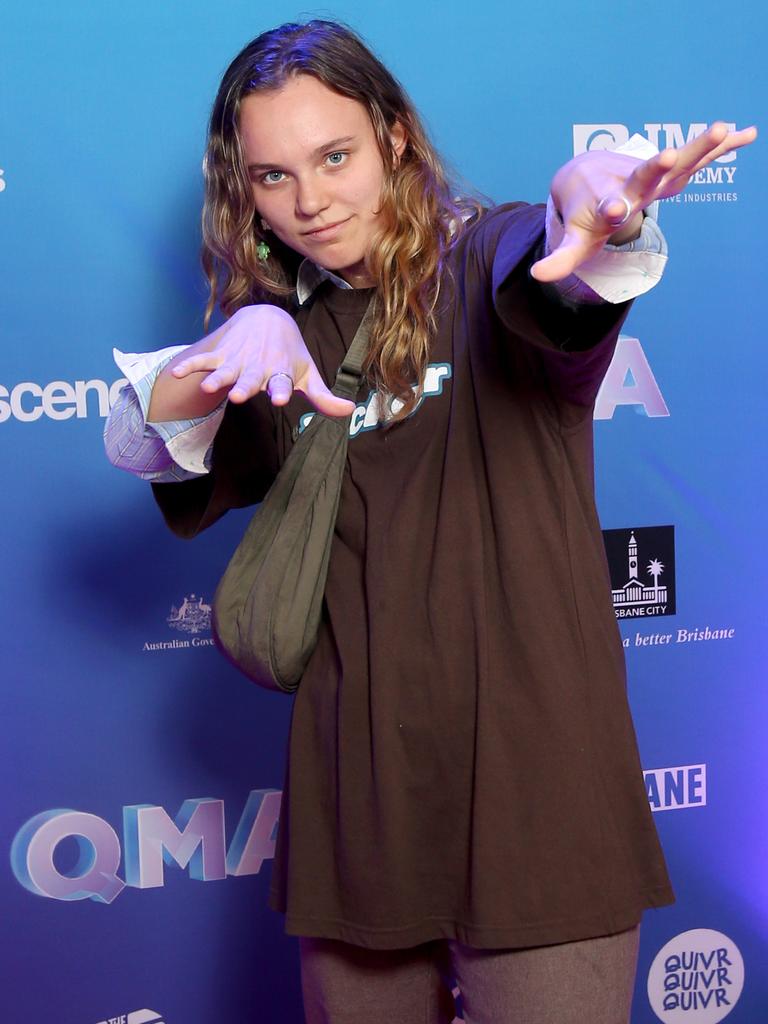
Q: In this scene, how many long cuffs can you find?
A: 2